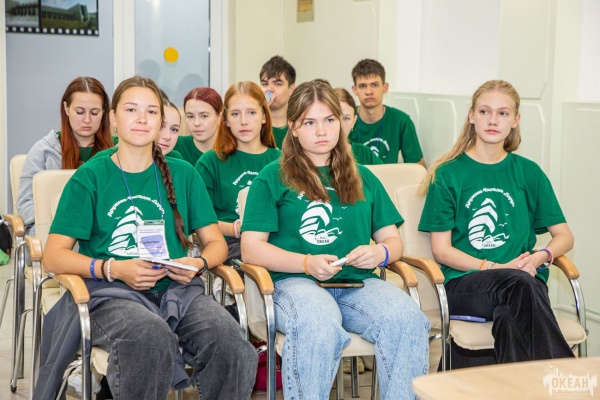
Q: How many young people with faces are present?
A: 10